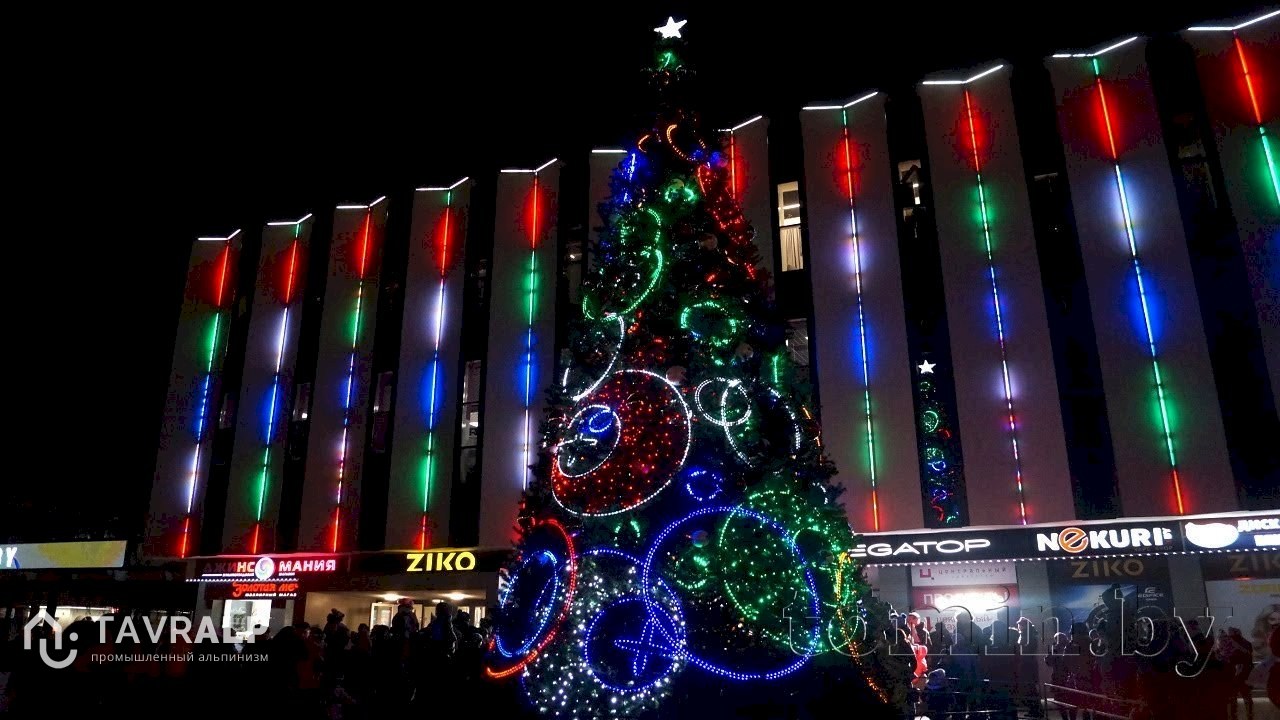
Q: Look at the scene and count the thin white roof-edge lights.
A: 11